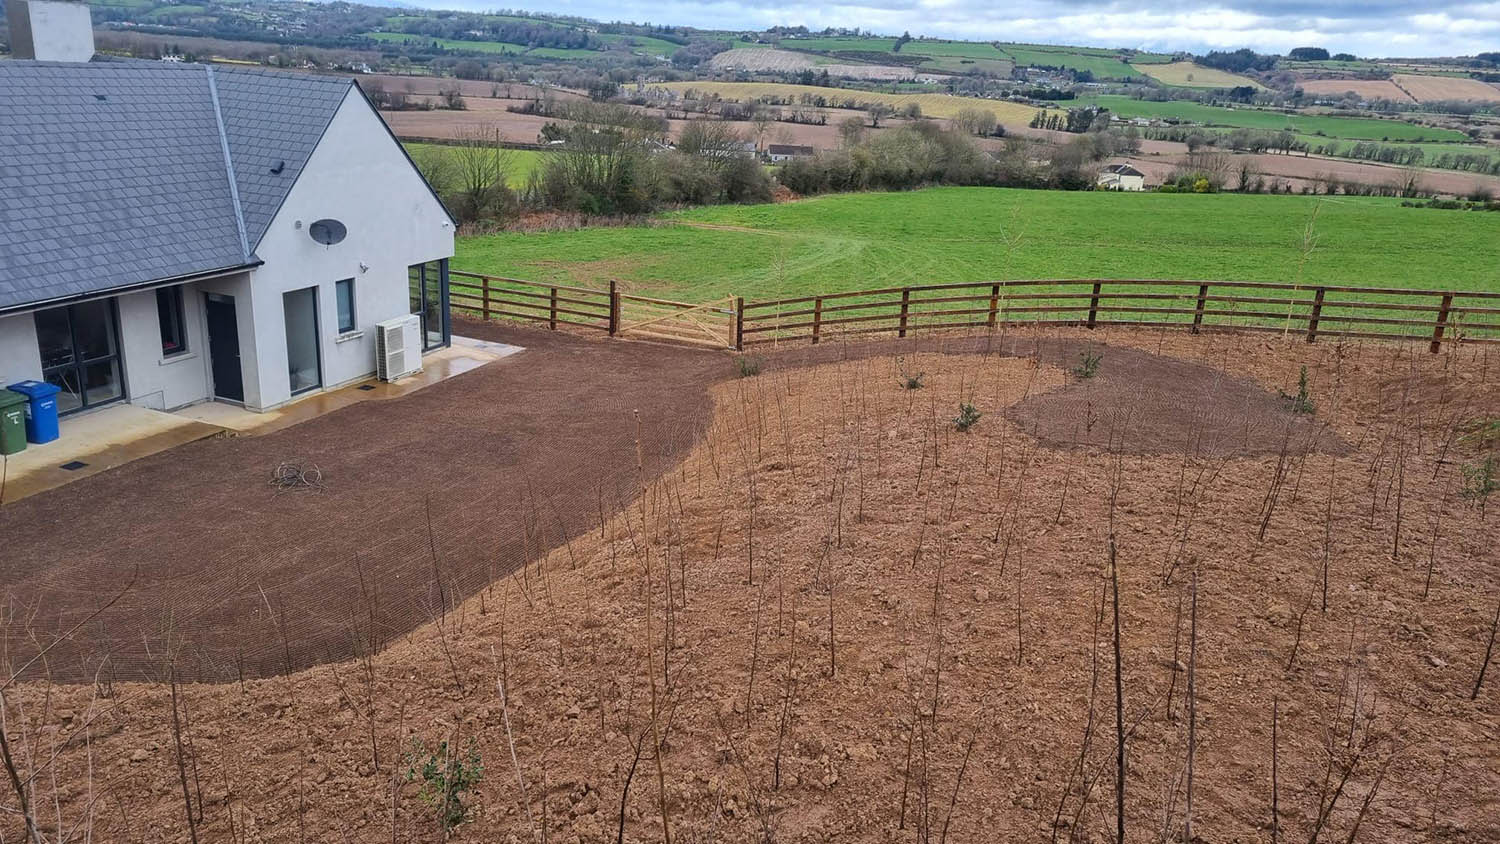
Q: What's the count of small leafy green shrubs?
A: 7